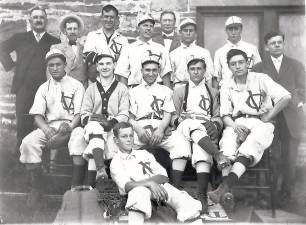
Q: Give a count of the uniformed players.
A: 10